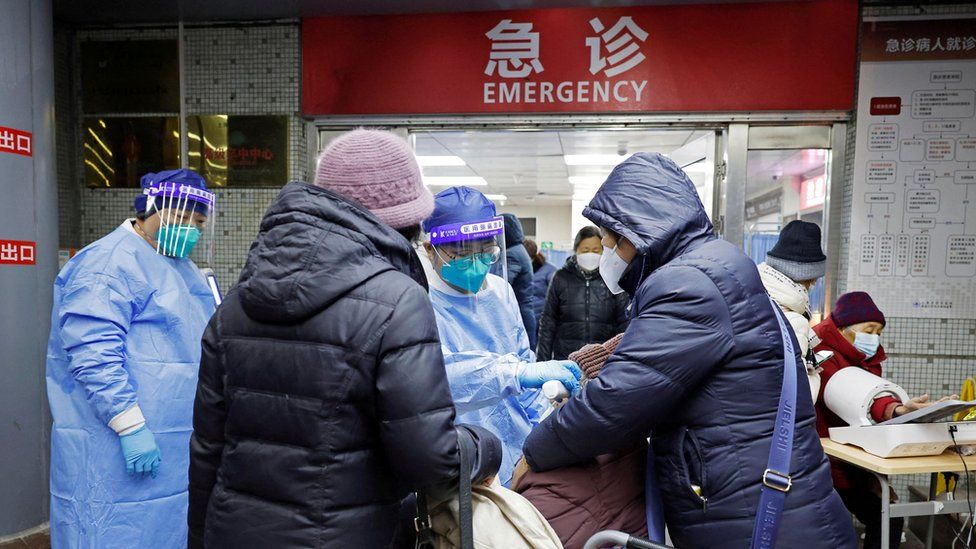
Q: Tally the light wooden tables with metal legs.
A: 1